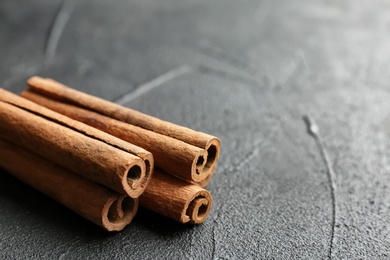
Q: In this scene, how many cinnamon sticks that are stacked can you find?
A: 4